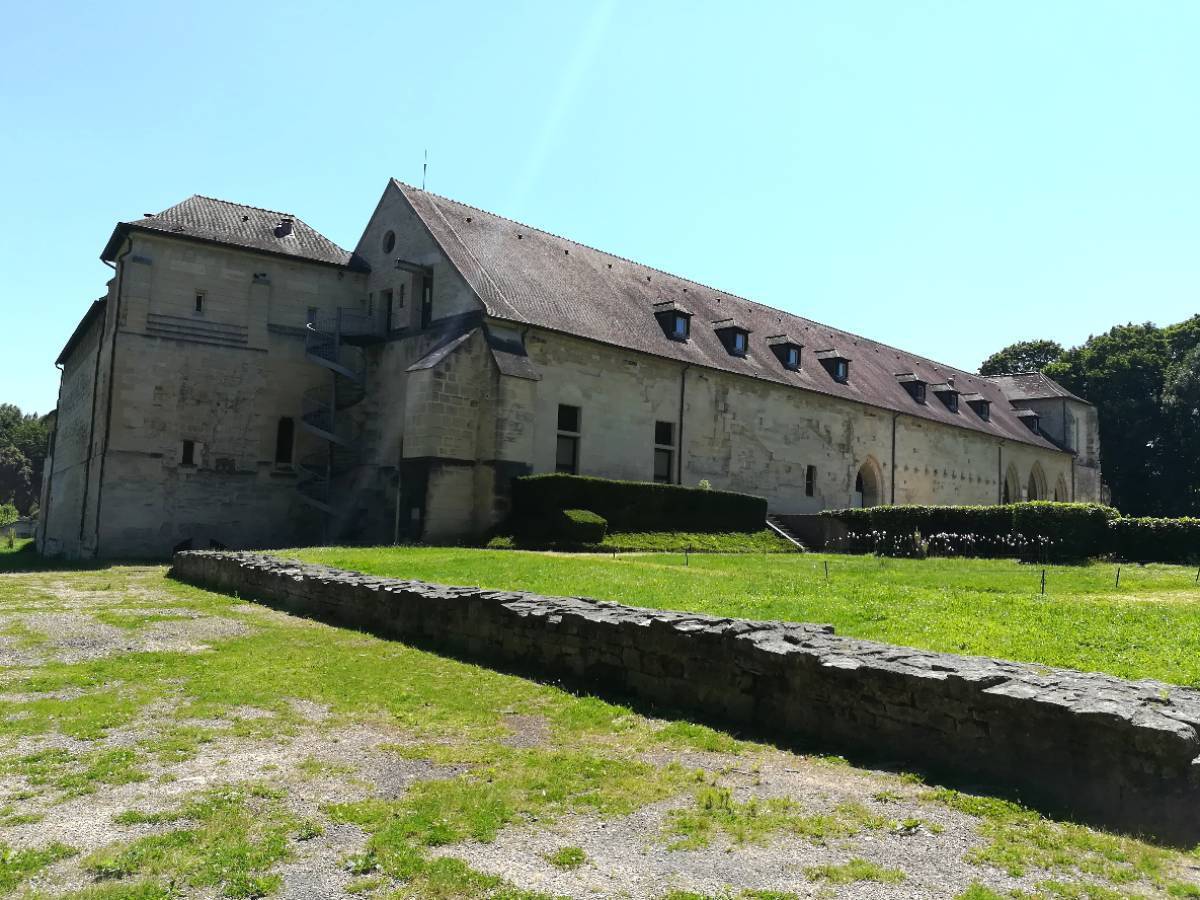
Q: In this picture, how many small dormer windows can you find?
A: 8